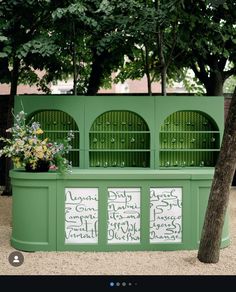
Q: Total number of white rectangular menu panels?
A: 3